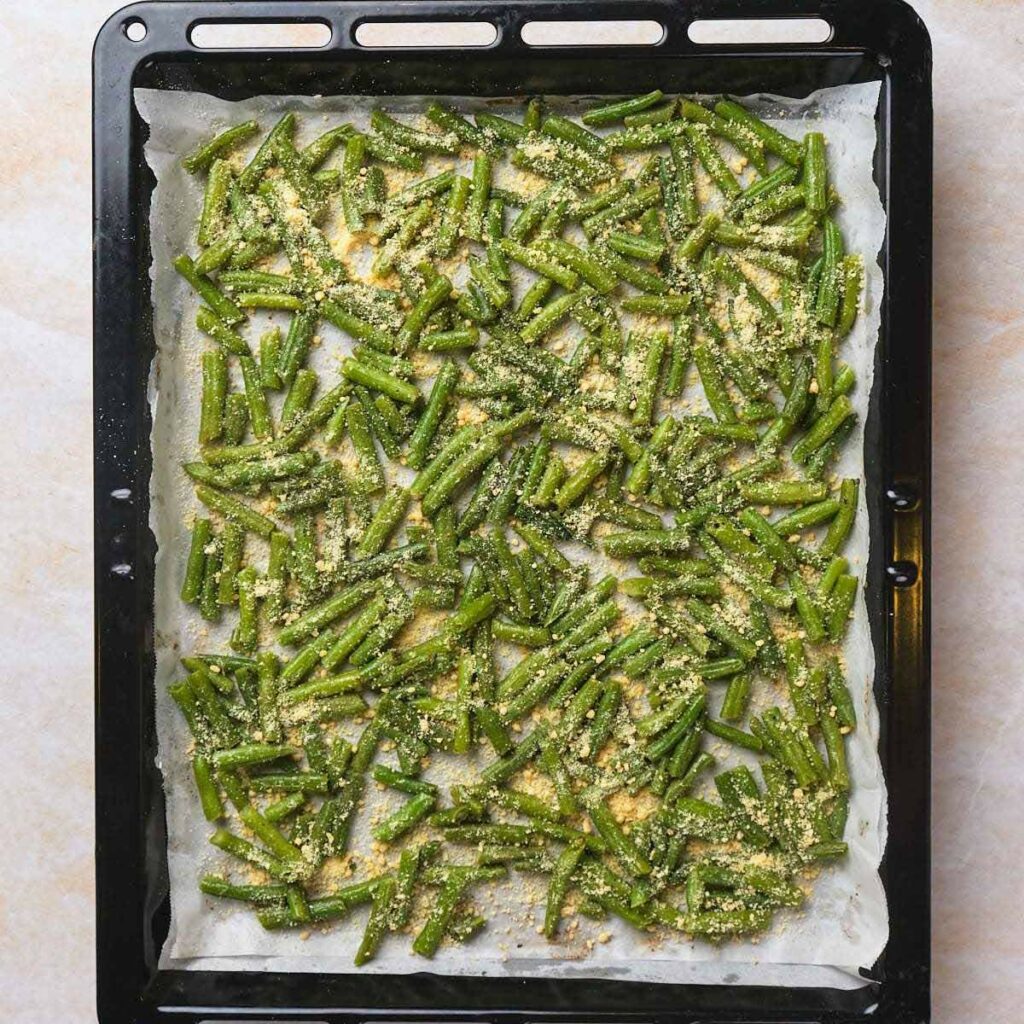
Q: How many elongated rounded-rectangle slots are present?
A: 4